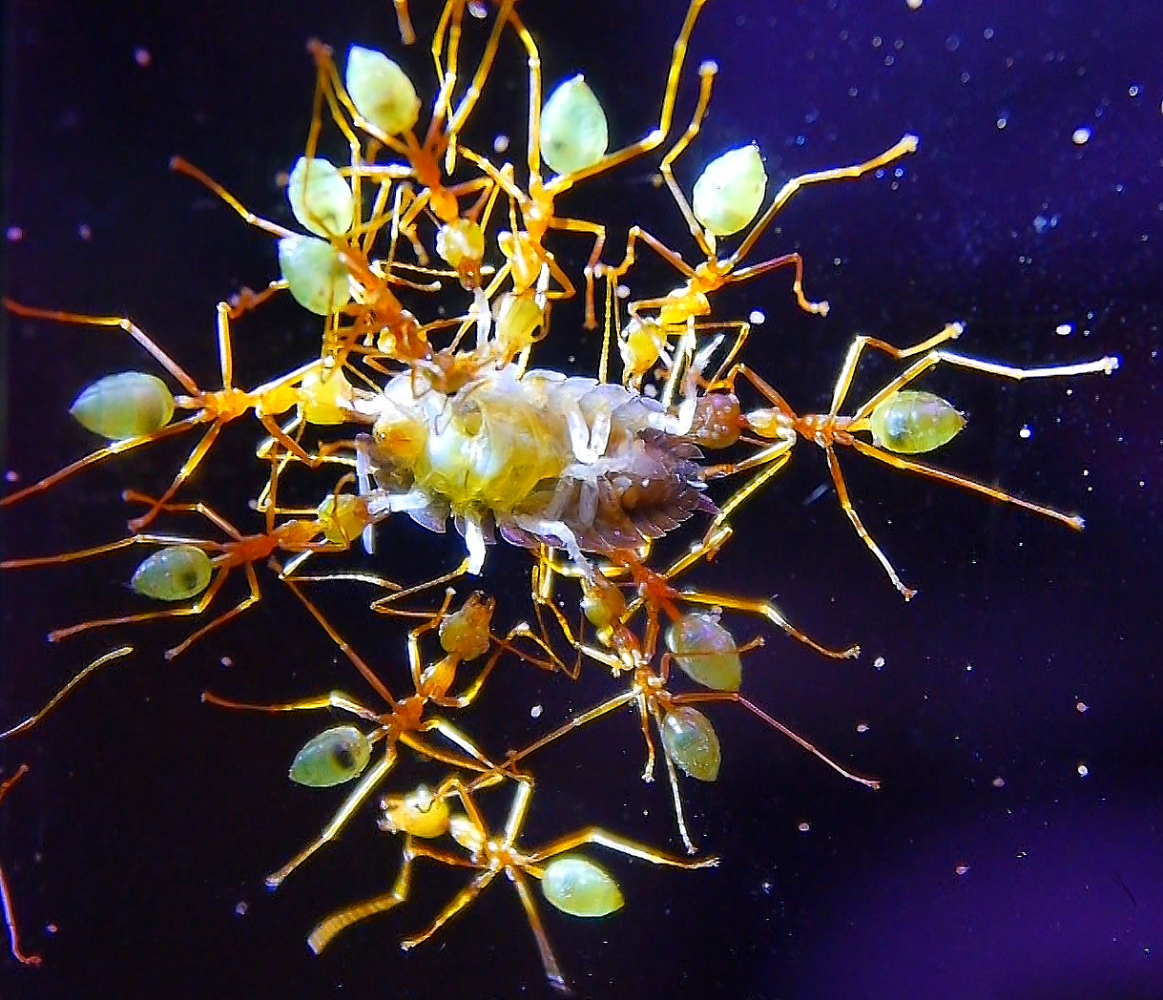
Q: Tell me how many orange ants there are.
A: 12